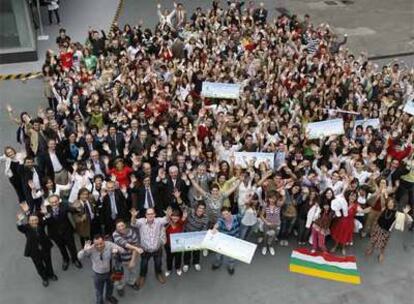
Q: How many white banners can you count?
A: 7